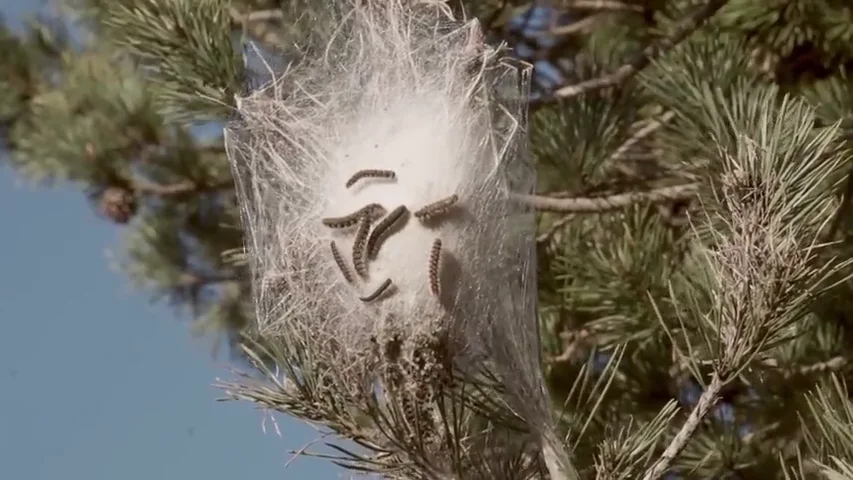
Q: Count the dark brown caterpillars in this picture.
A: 8